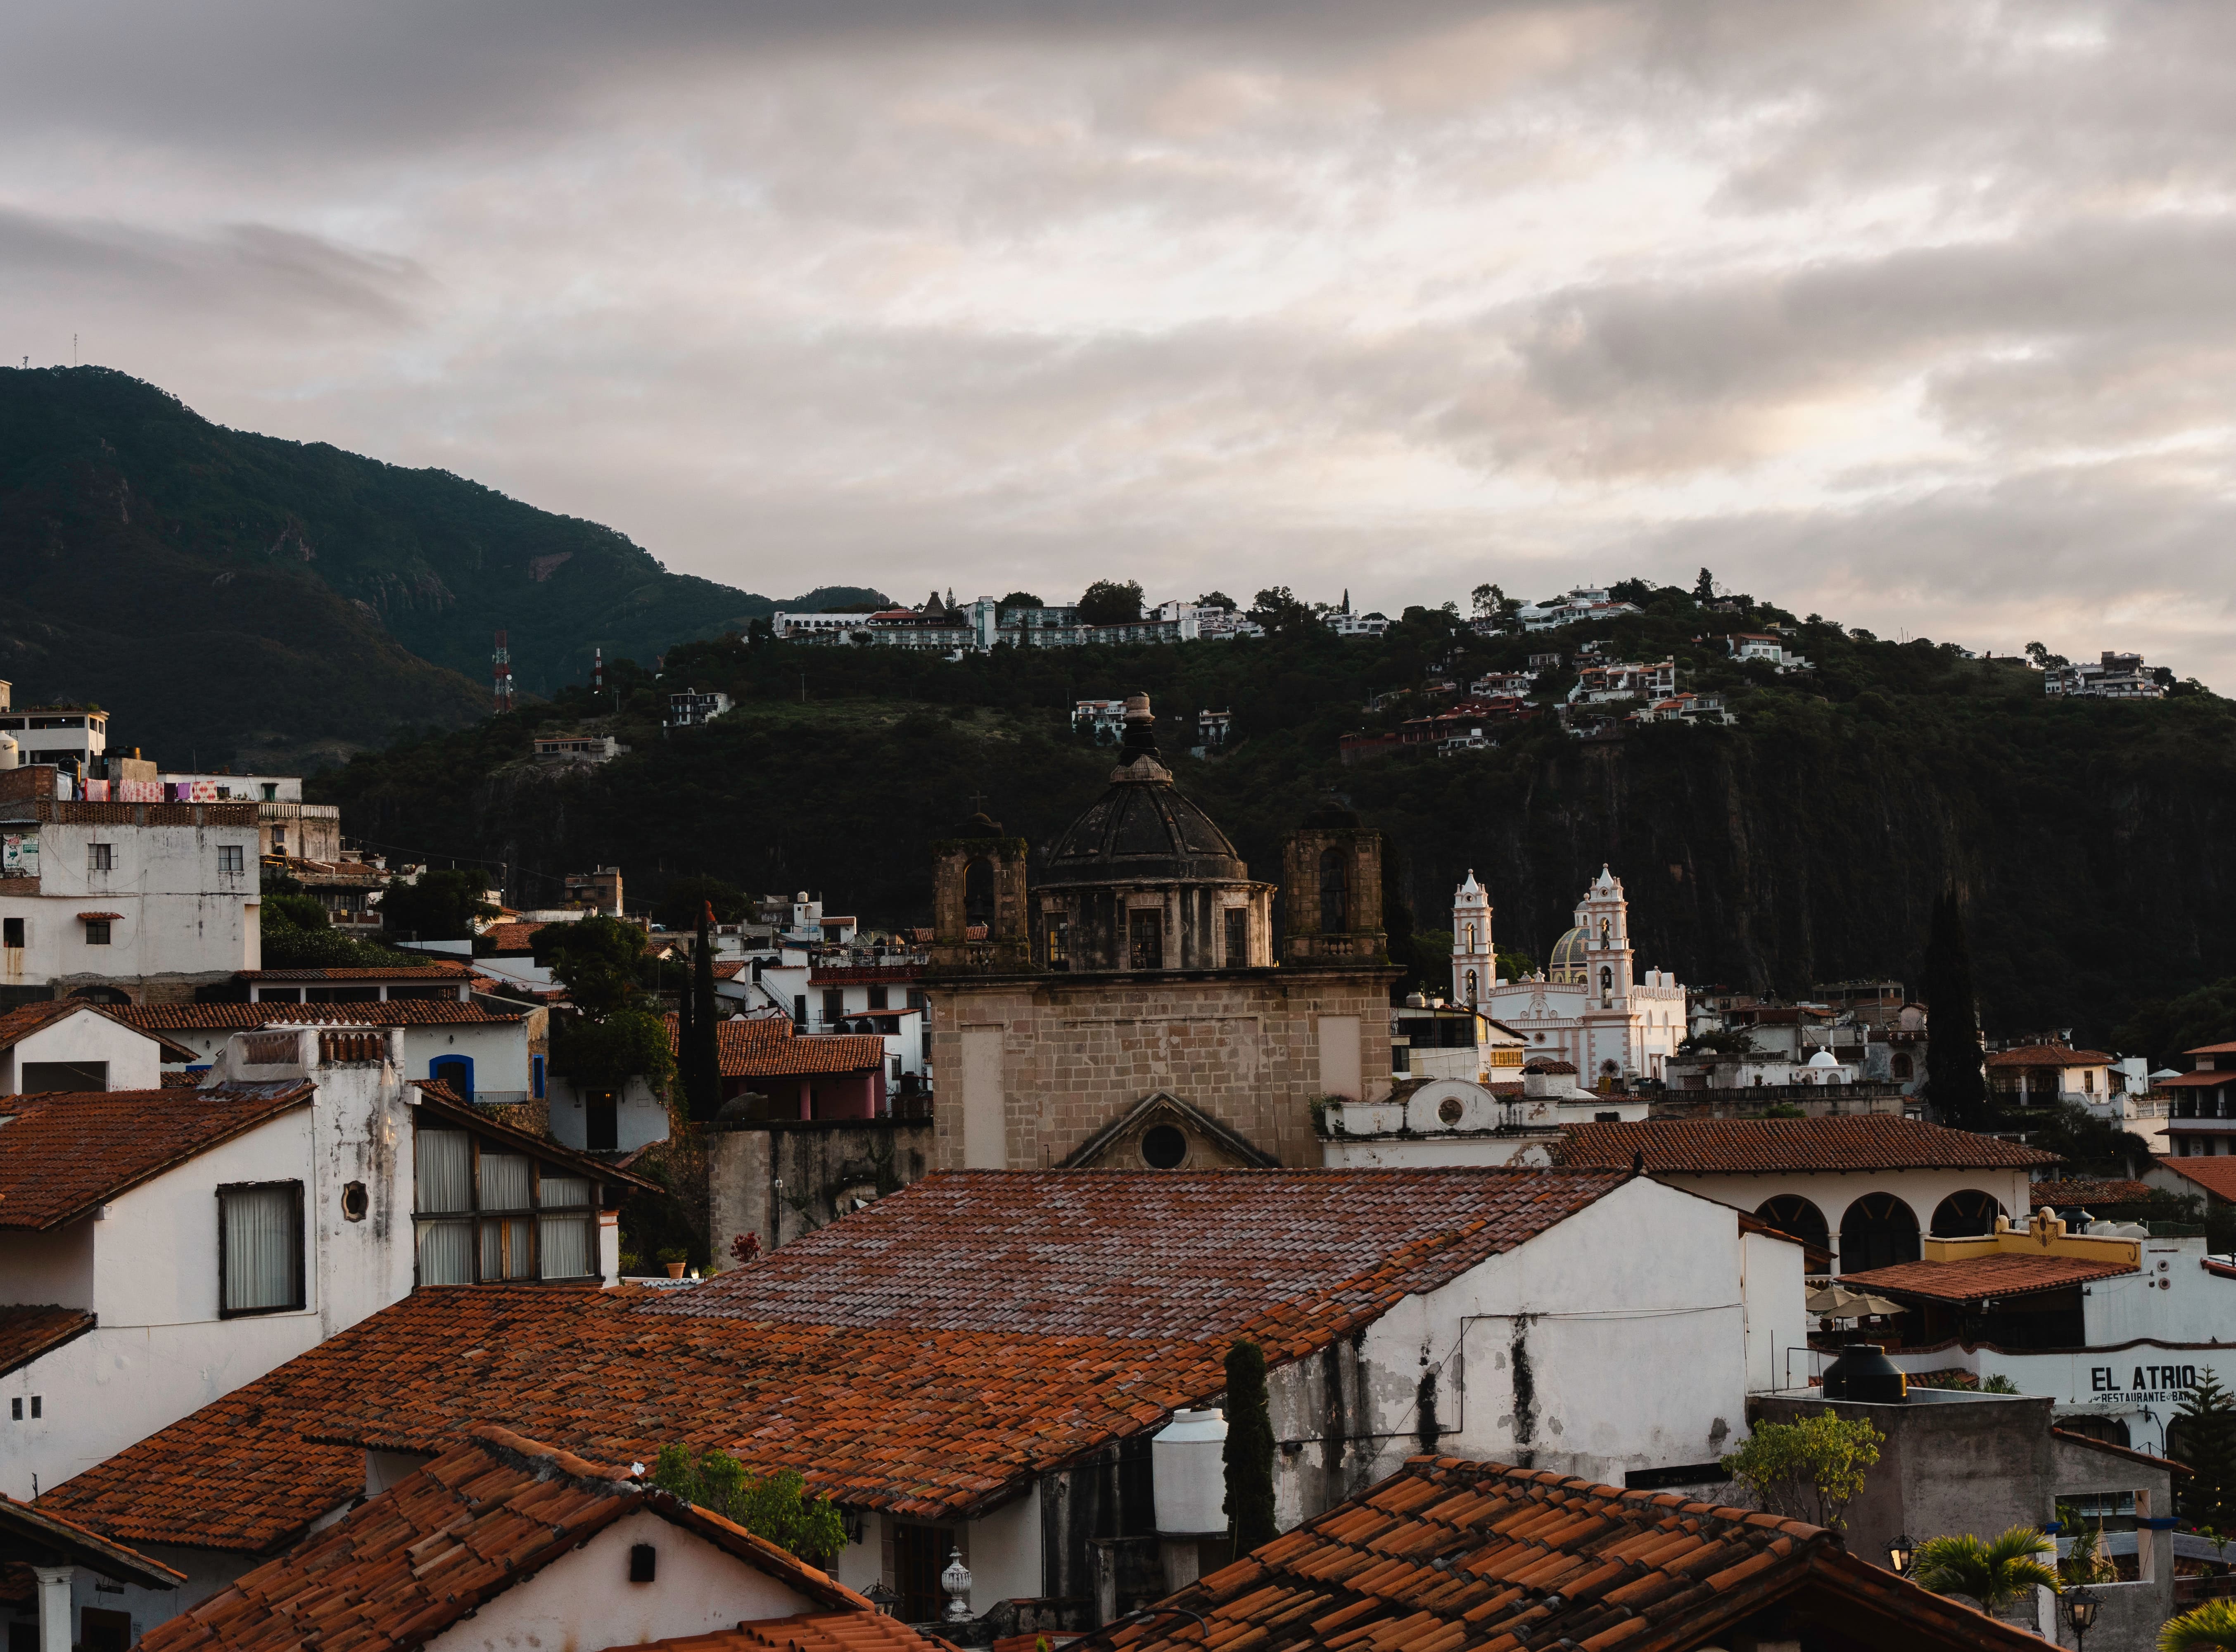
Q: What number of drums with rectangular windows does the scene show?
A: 1